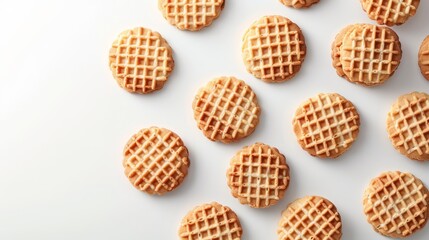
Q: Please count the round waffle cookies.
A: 15